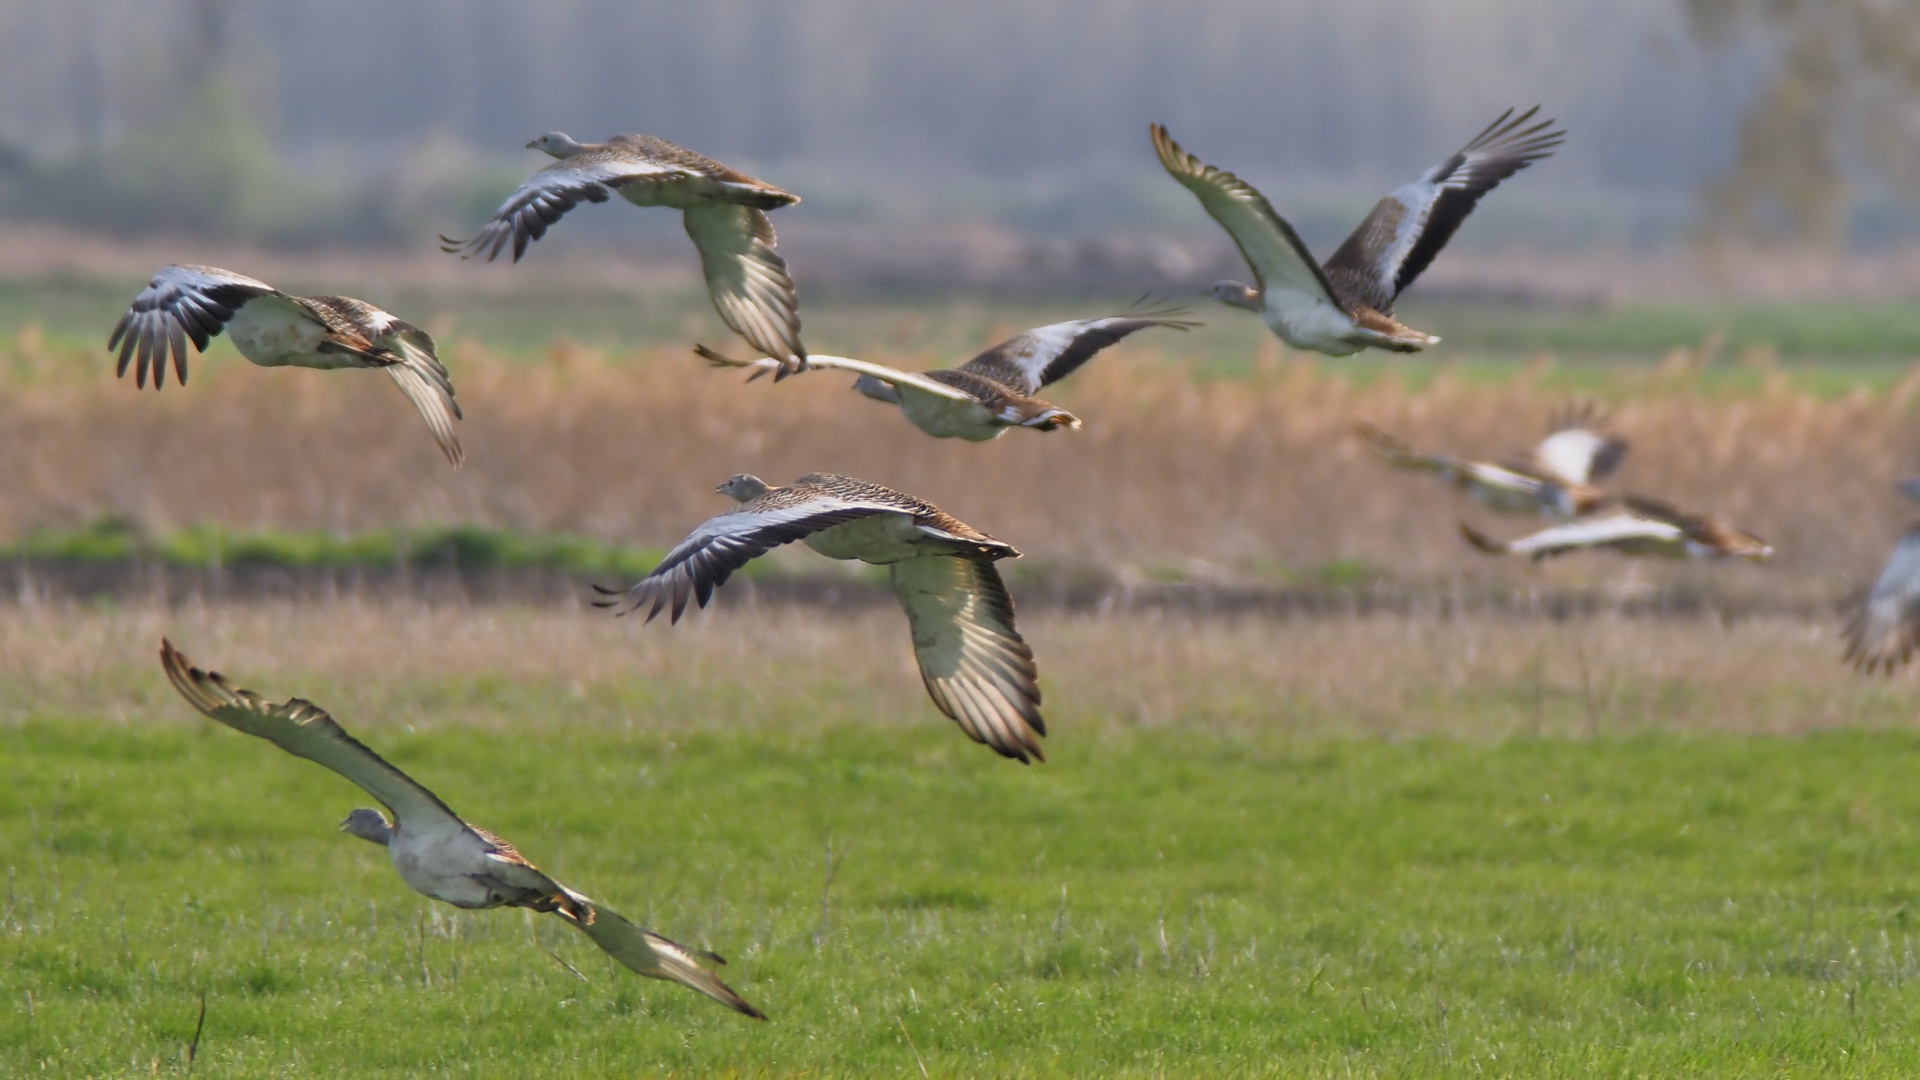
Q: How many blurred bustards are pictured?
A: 3